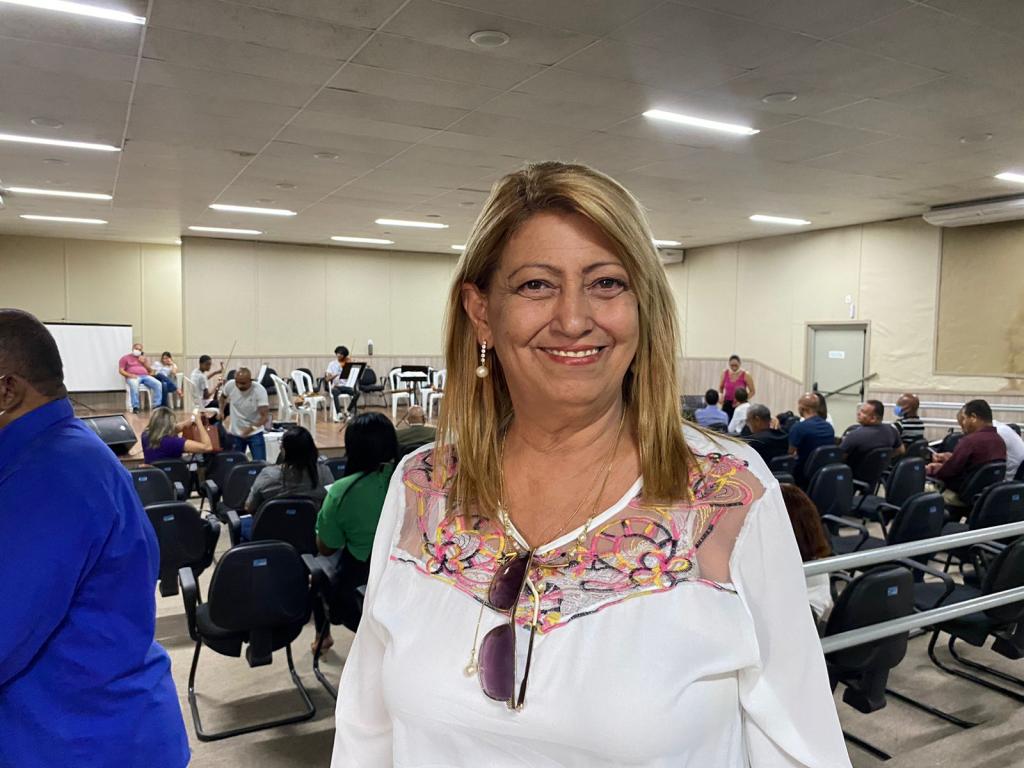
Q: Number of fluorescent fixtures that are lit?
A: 13